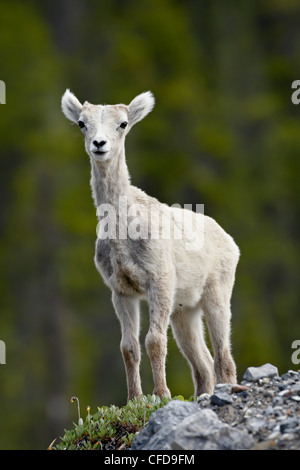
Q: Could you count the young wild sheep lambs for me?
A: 1